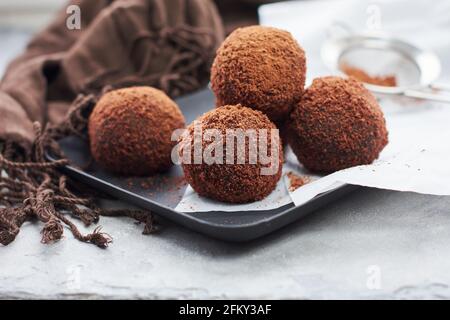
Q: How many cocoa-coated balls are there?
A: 4